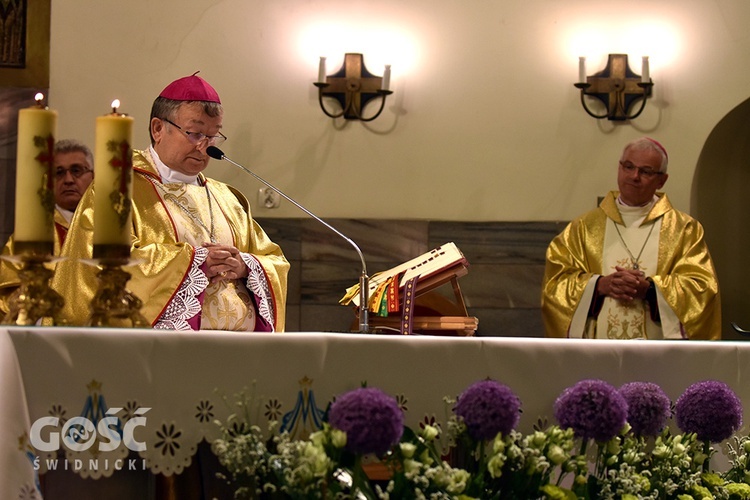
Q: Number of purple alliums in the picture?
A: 5